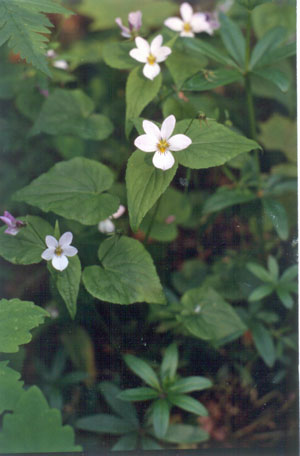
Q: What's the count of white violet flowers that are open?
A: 4